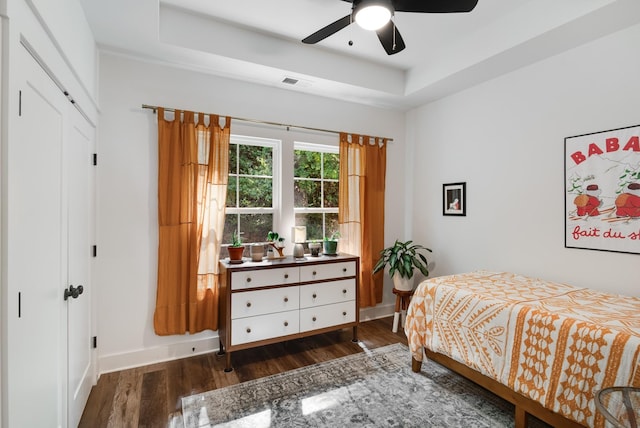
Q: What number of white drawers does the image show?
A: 6